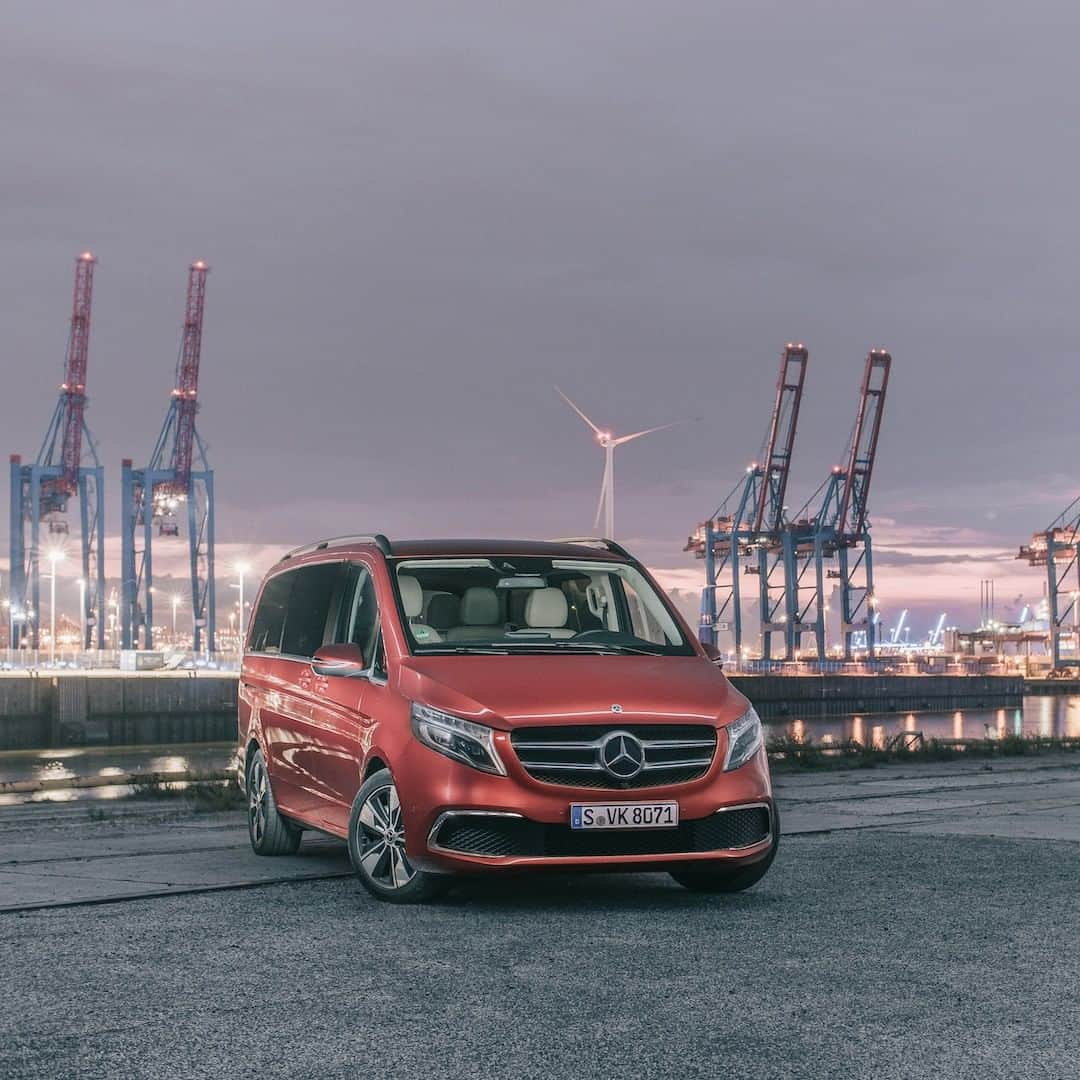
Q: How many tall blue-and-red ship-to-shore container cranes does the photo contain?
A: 5